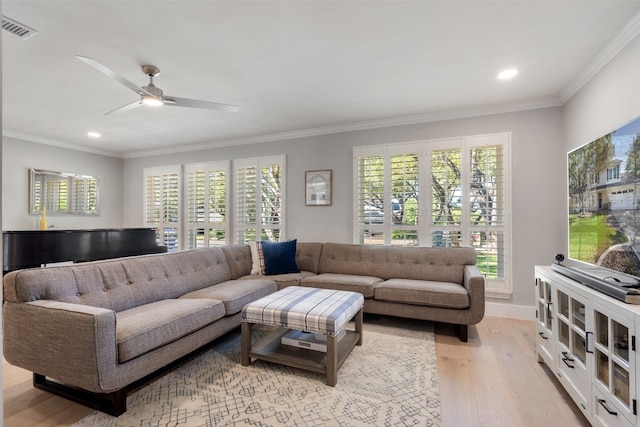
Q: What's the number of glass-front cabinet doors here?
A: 3